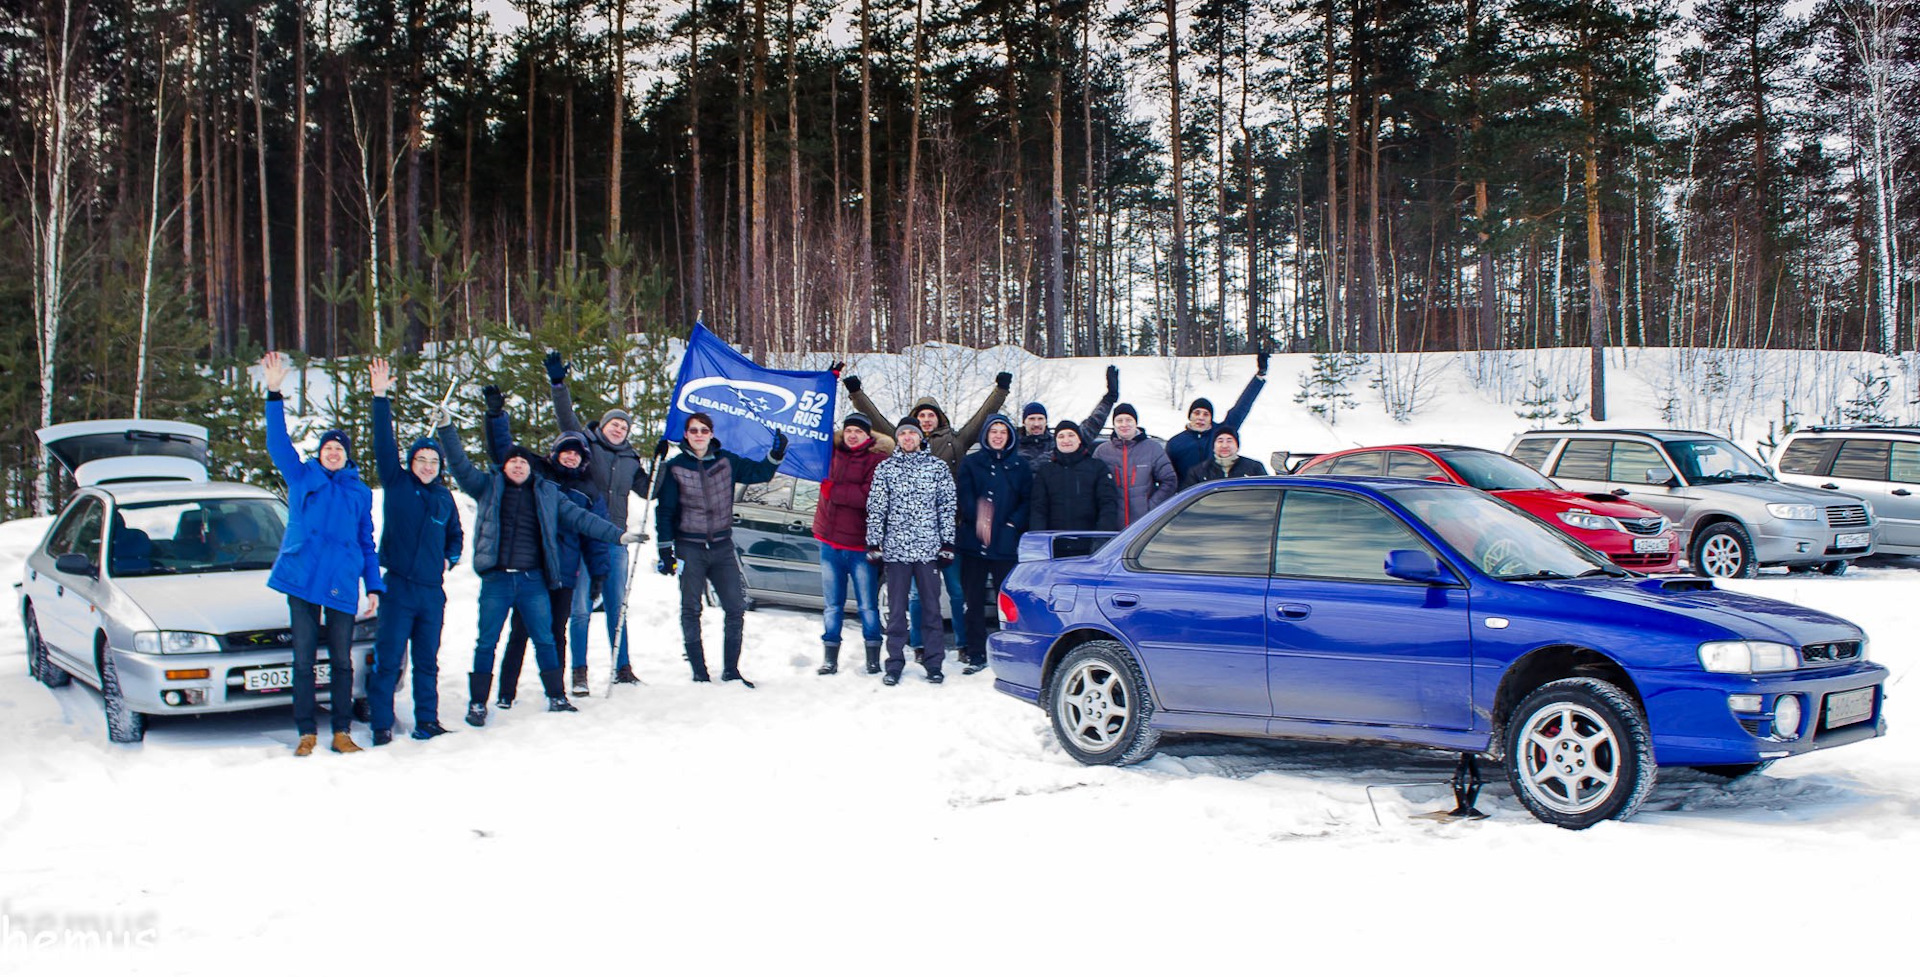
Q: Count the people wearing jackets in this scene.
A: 15